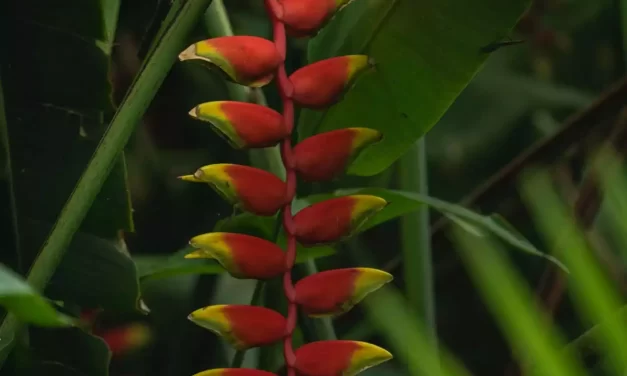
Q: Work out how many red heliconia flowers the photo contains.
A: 12